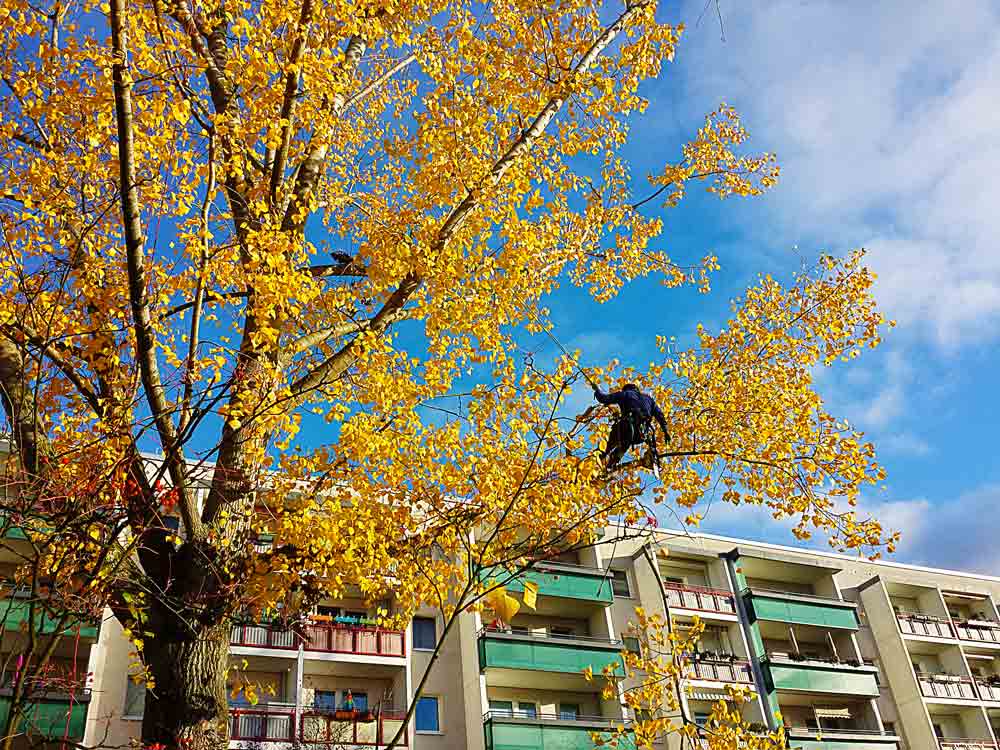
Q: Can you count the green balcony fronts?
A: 9